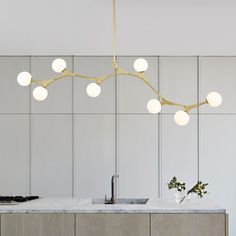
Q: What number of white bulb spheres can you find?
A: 8